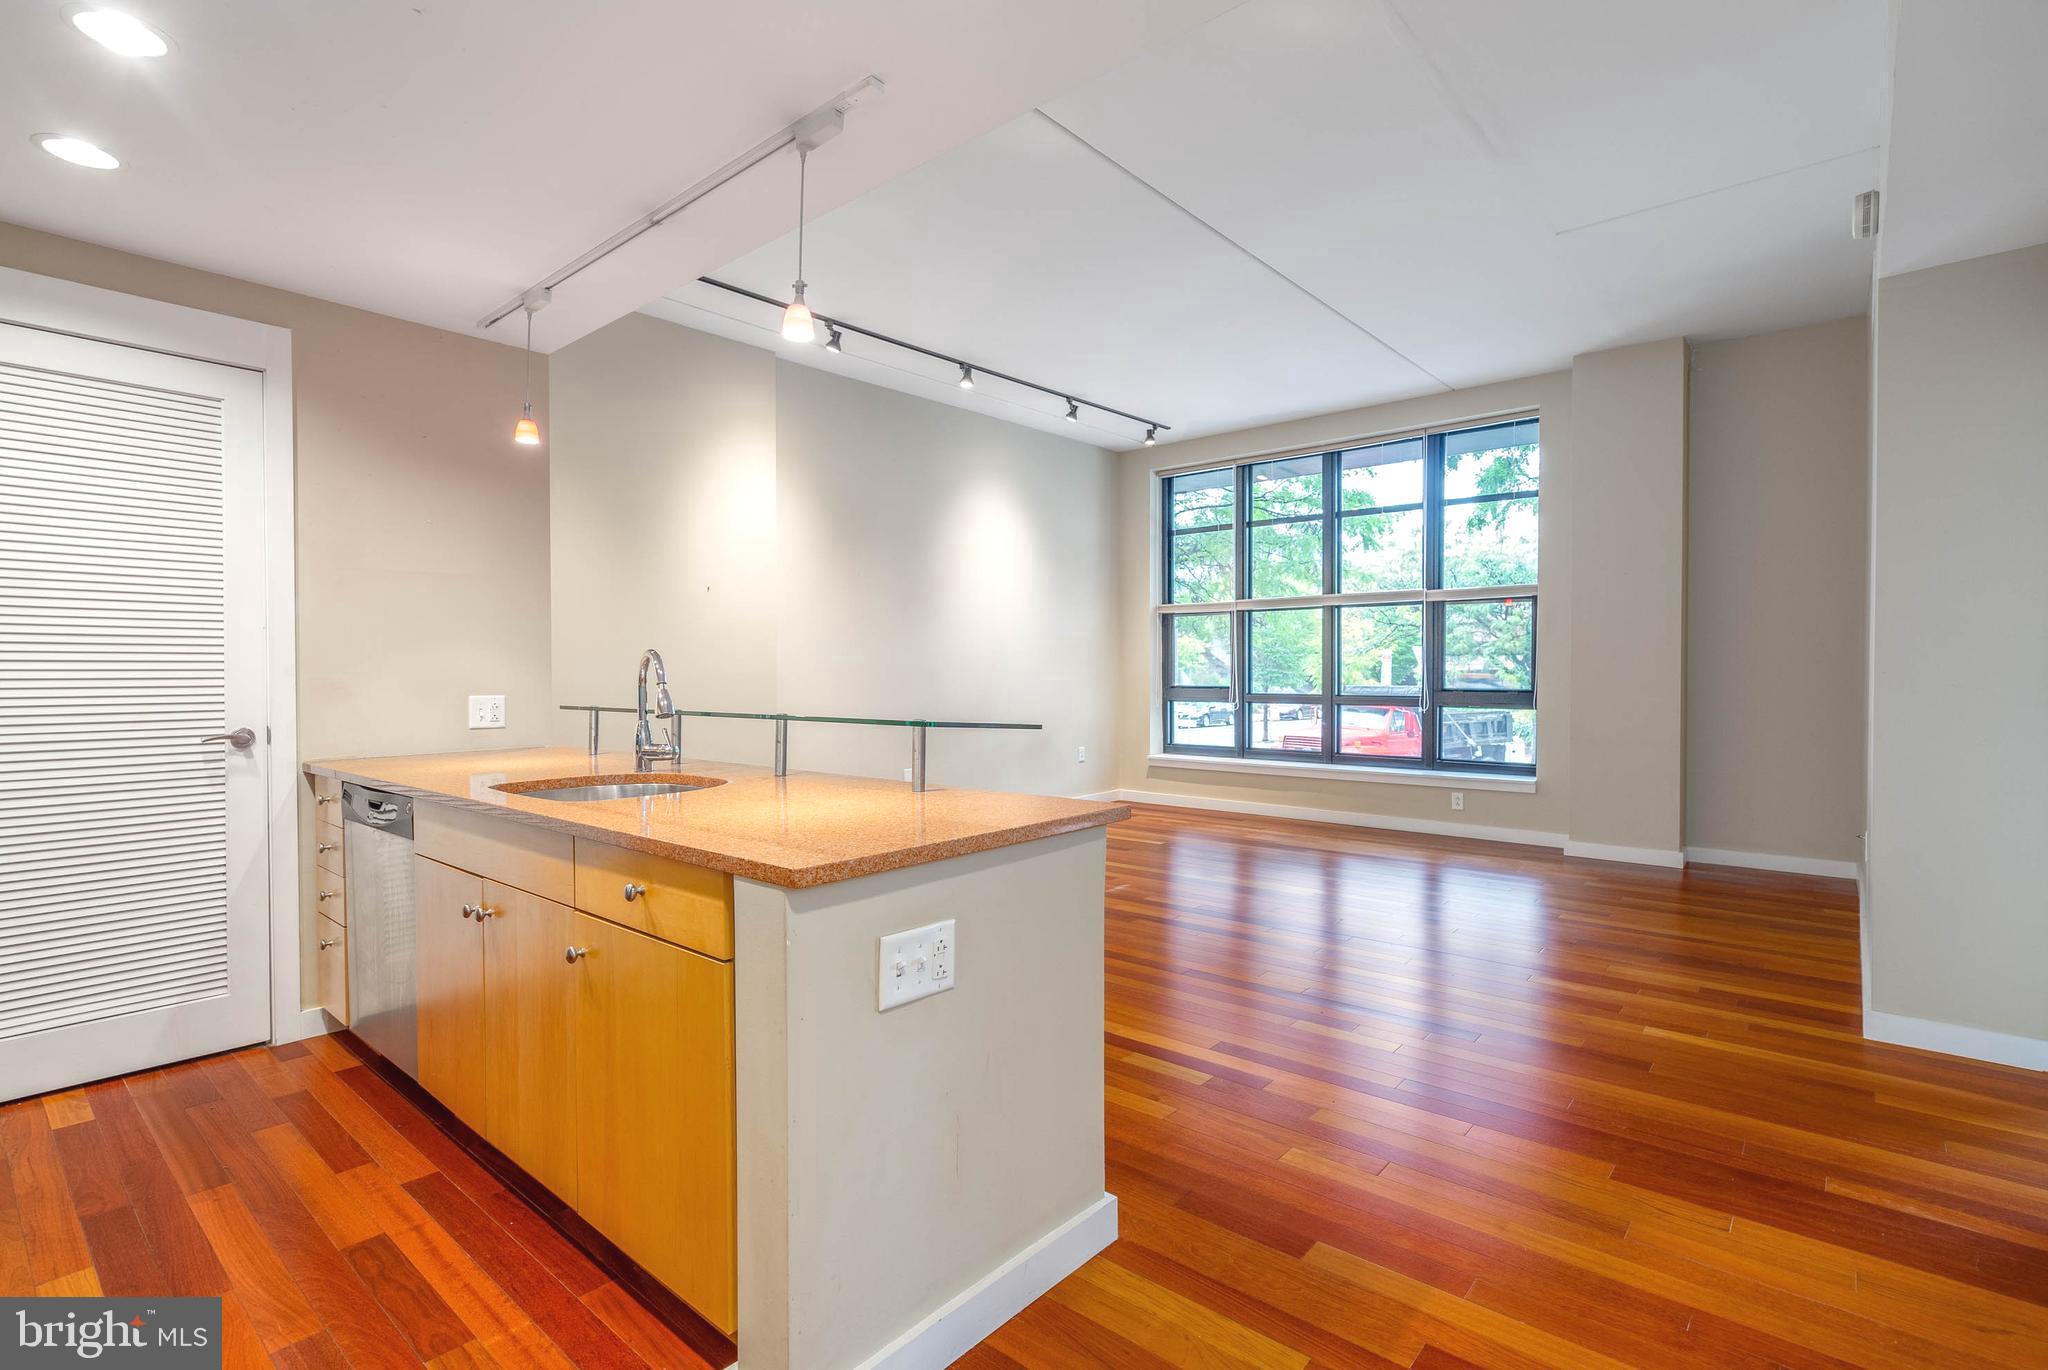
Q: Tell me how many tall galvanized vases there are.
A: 0